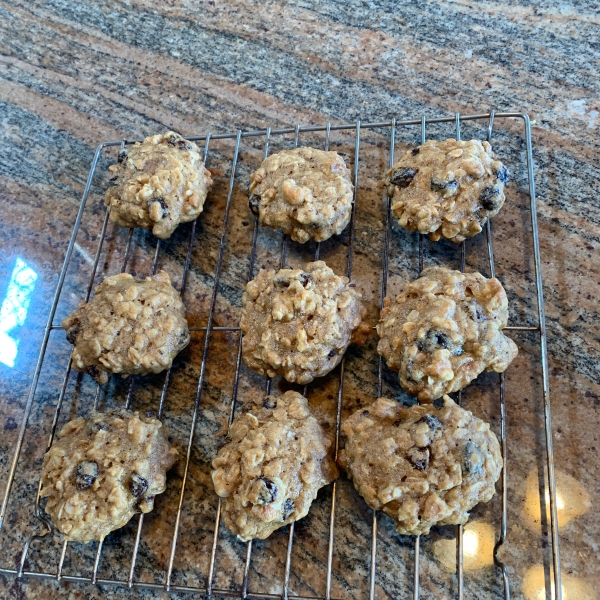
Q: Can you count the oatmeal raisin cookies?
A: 9